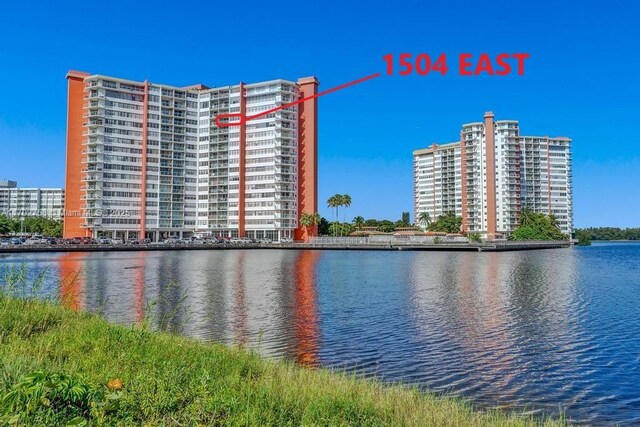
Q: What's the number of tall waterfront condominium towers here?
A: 2